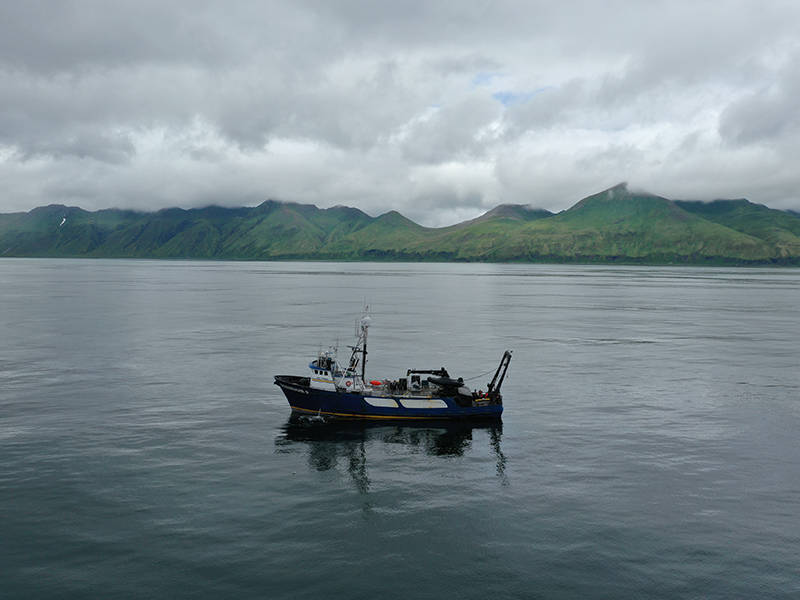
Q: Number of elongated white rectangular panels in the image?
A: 2